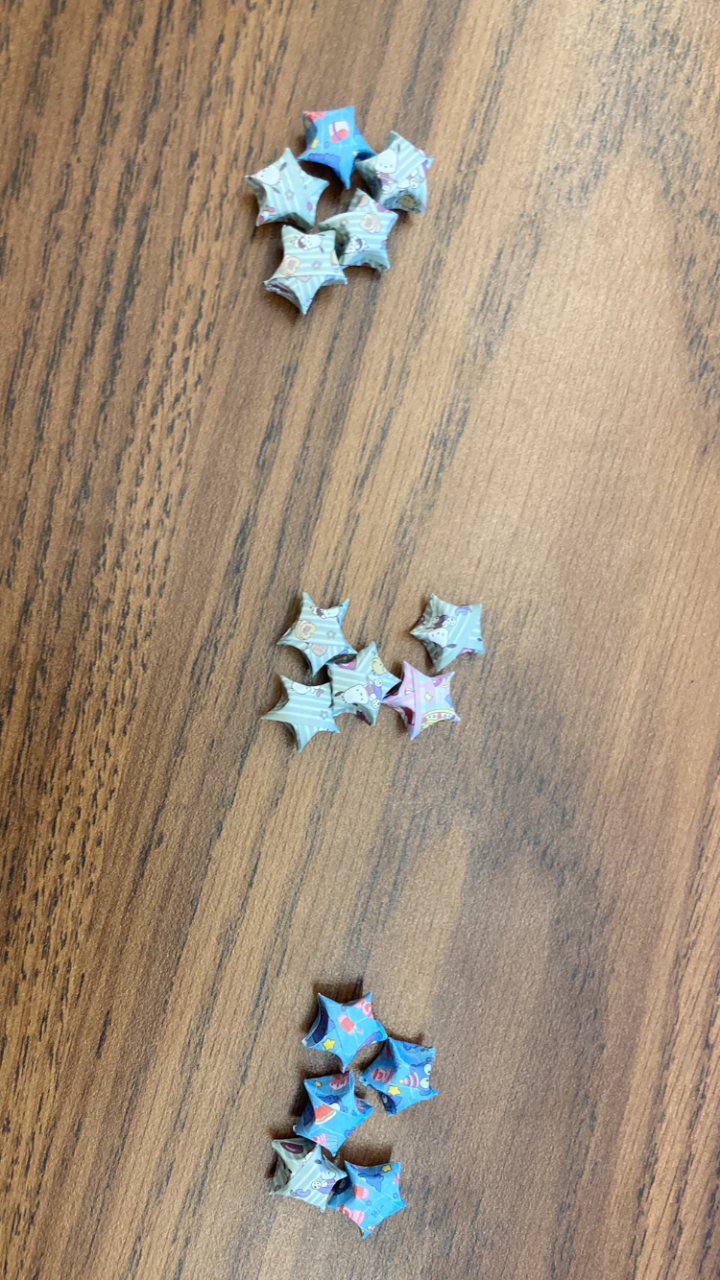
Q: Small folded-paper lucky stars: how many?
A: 15